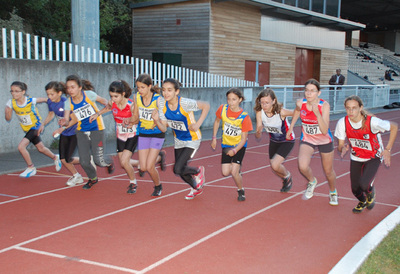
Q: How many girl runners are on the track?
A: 10